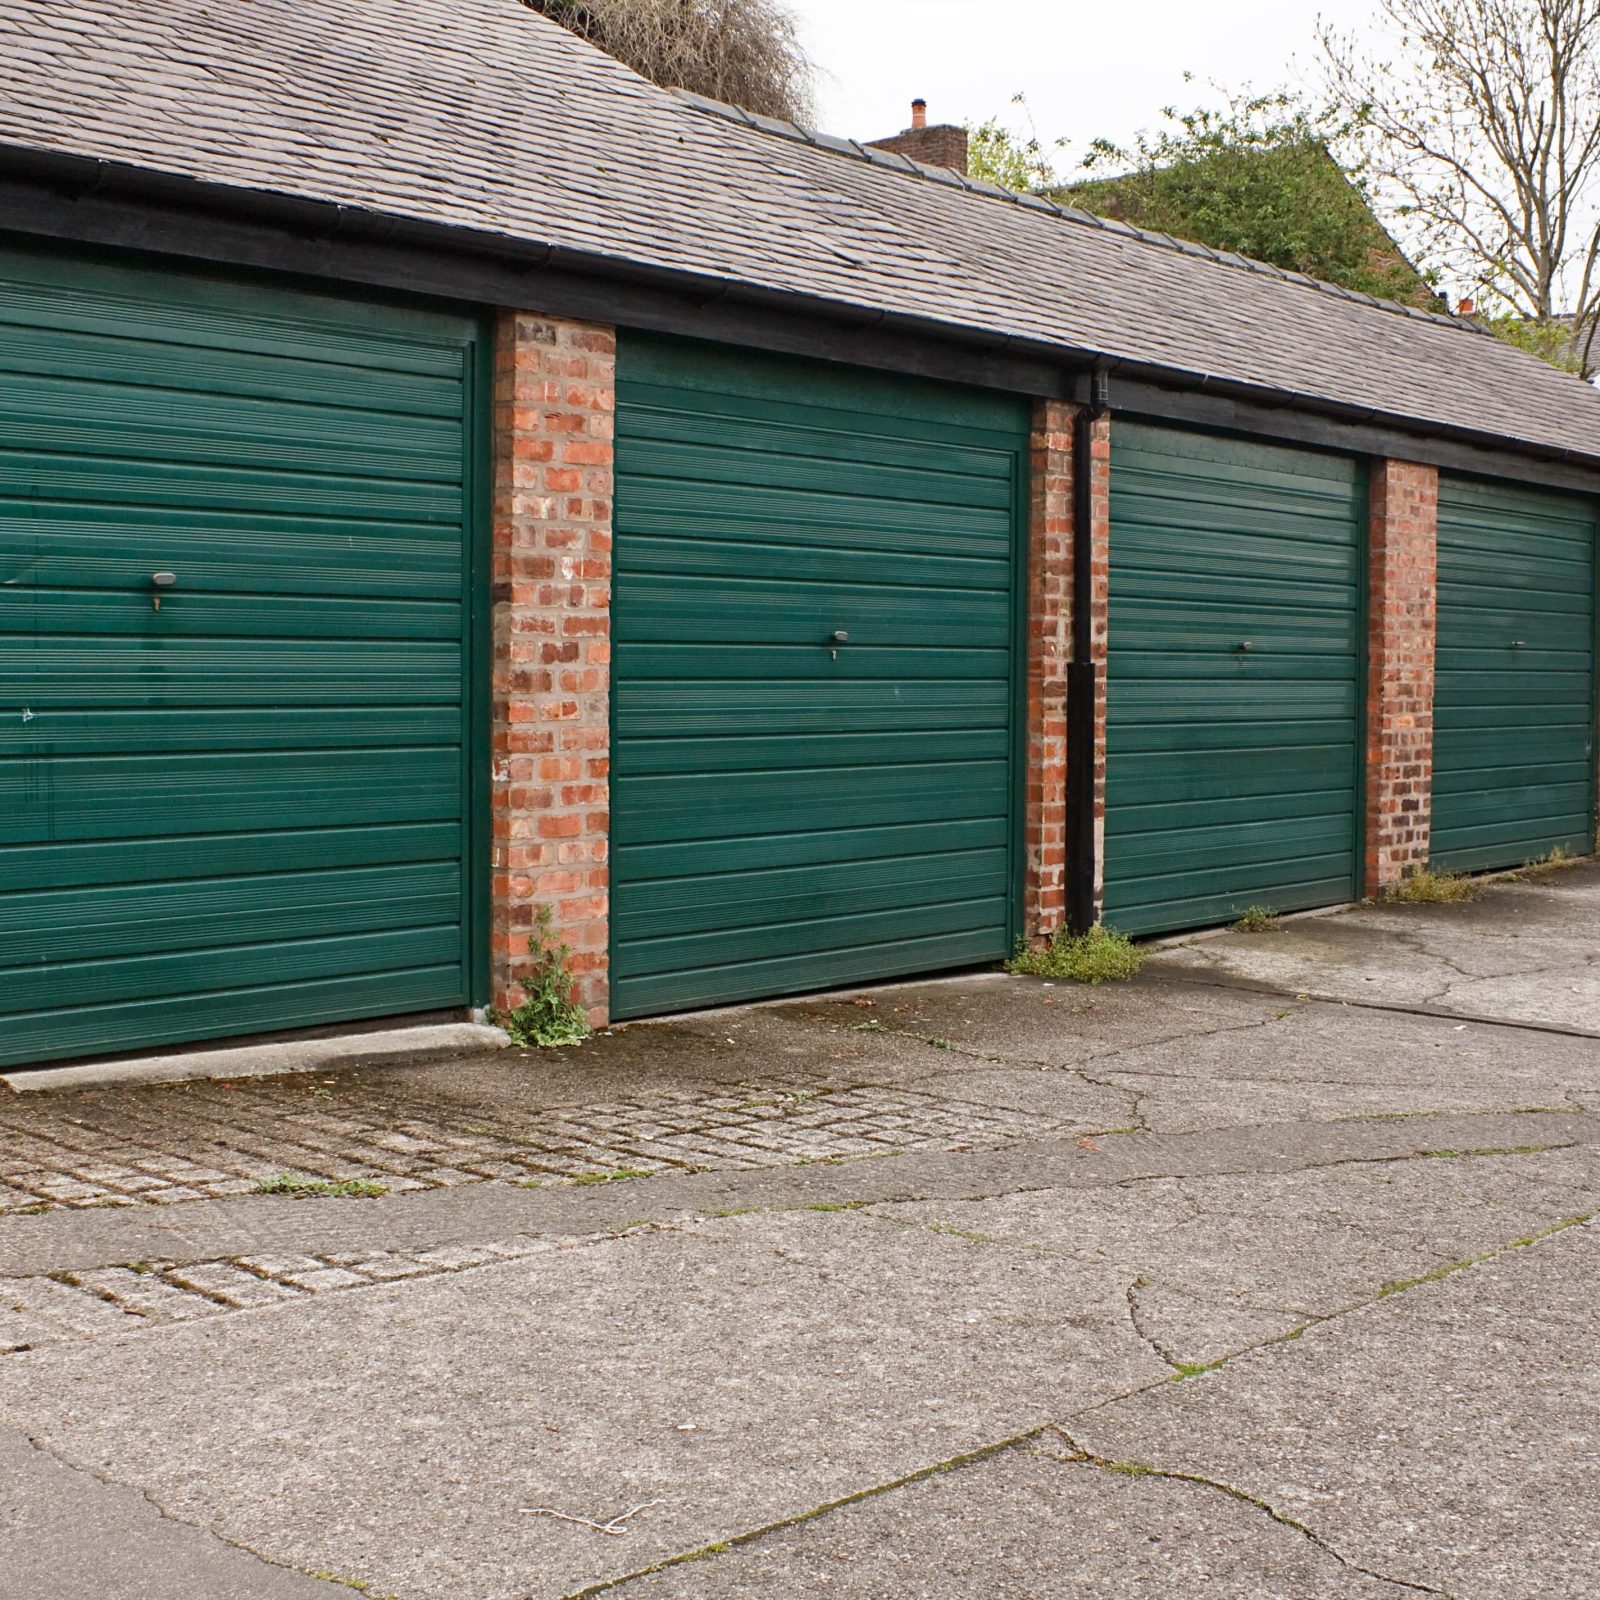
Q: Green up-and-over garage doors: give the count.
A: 4